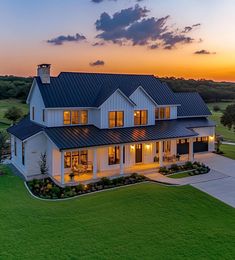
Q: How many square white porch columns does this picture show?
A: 5